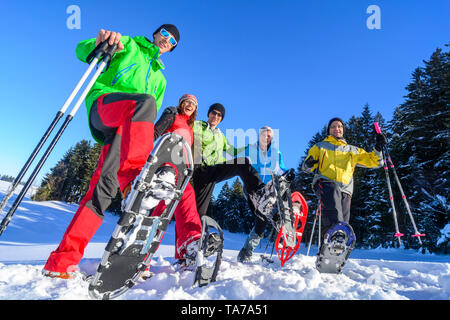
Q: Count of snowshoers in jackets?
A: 5